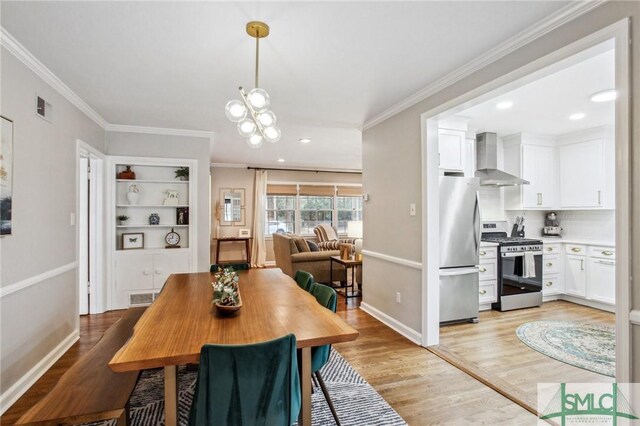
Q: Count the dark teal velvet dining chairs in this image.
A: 4